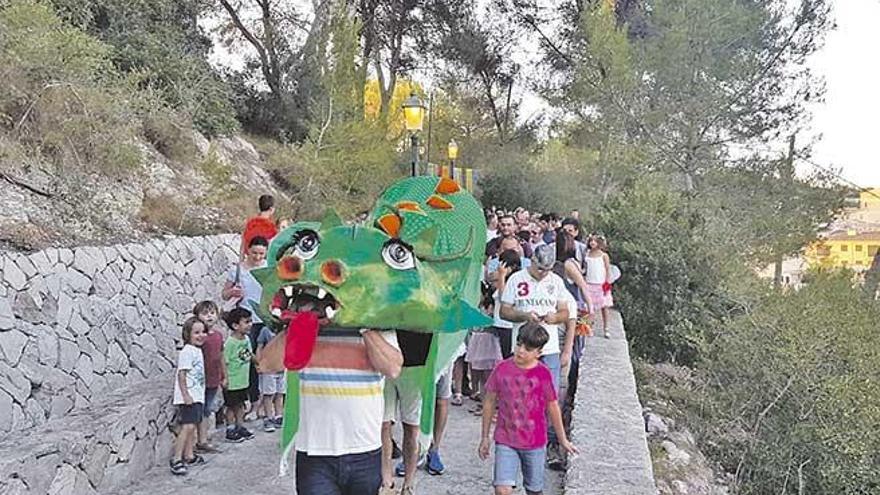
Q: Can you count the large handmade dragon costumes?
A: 1